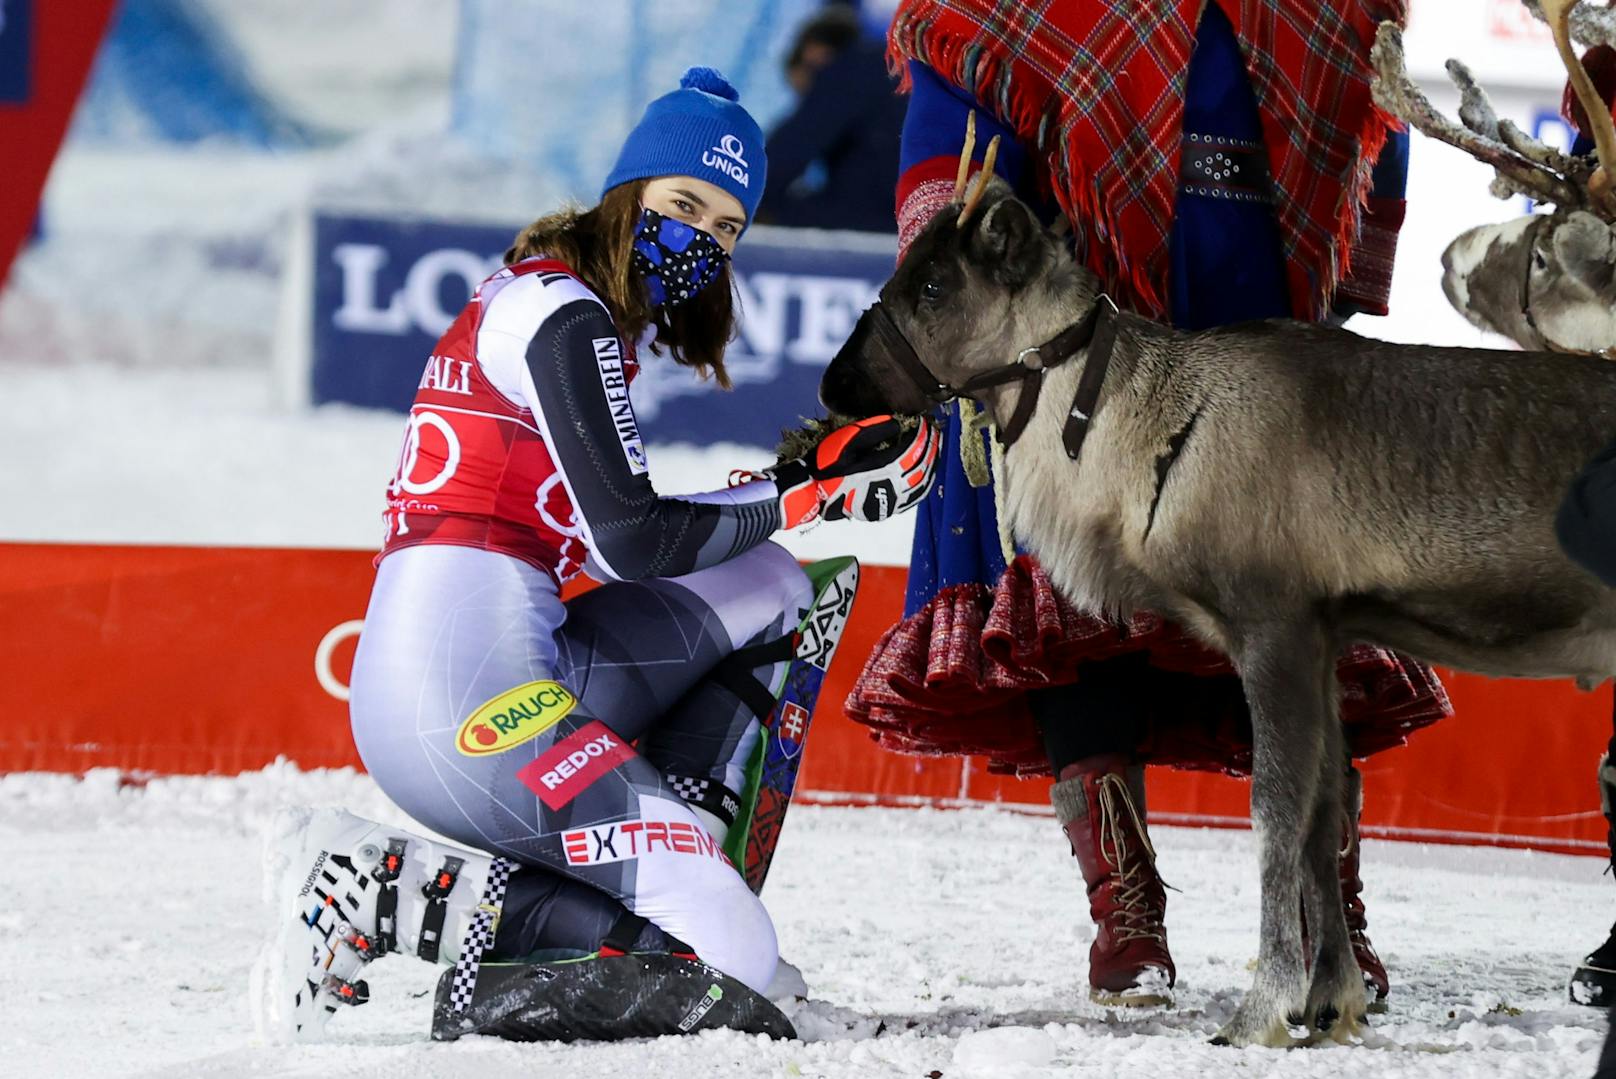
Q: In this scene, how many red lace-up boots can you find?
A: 2